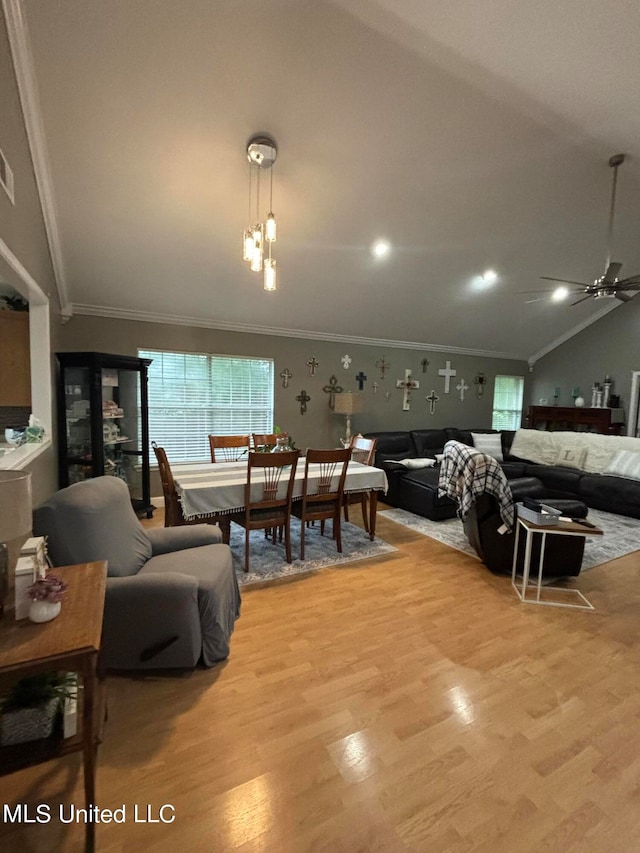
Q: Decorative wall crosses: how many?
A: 15